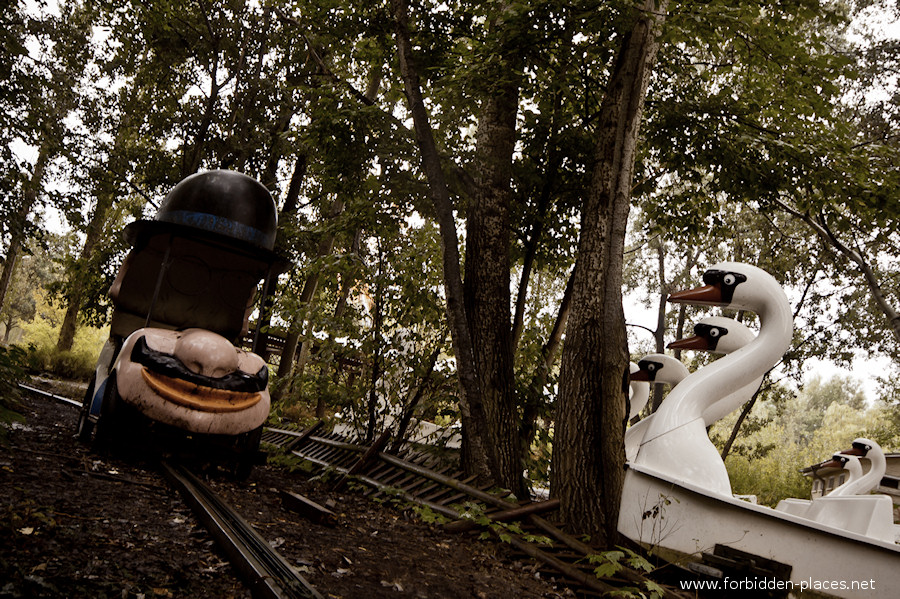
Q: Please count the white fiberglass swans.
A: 6